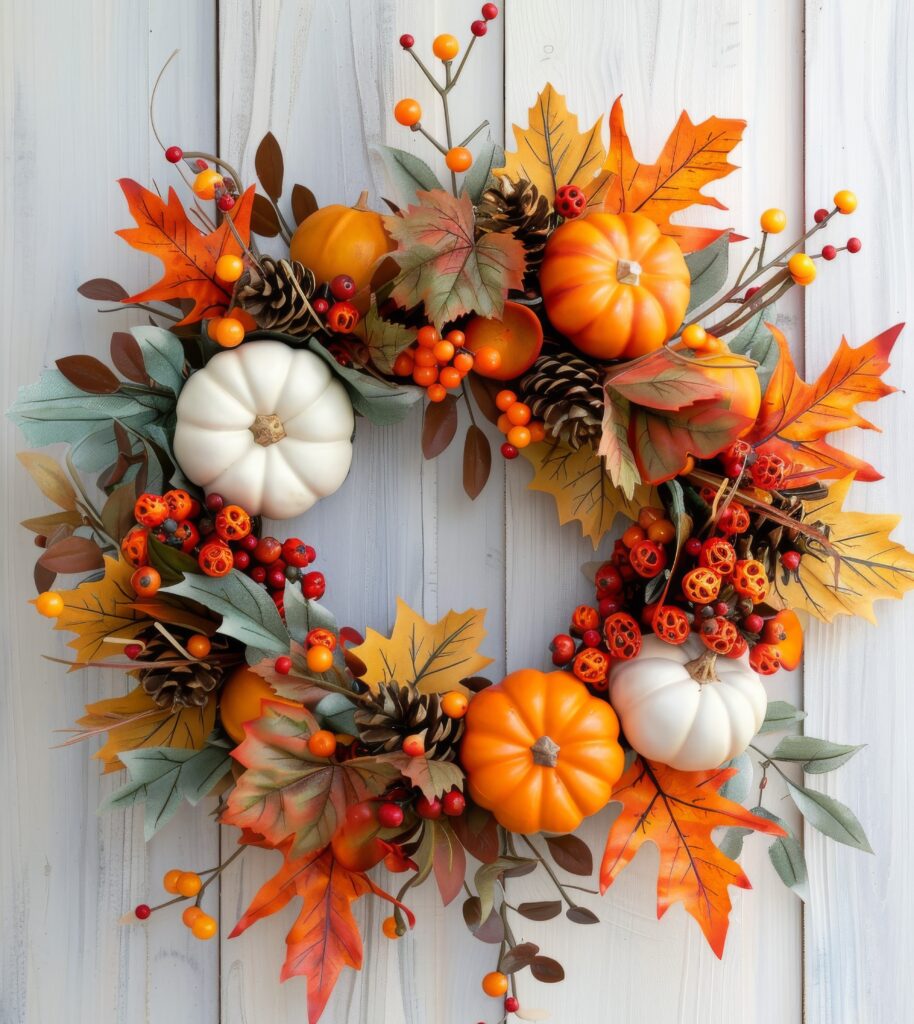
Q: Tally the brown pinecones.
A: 6